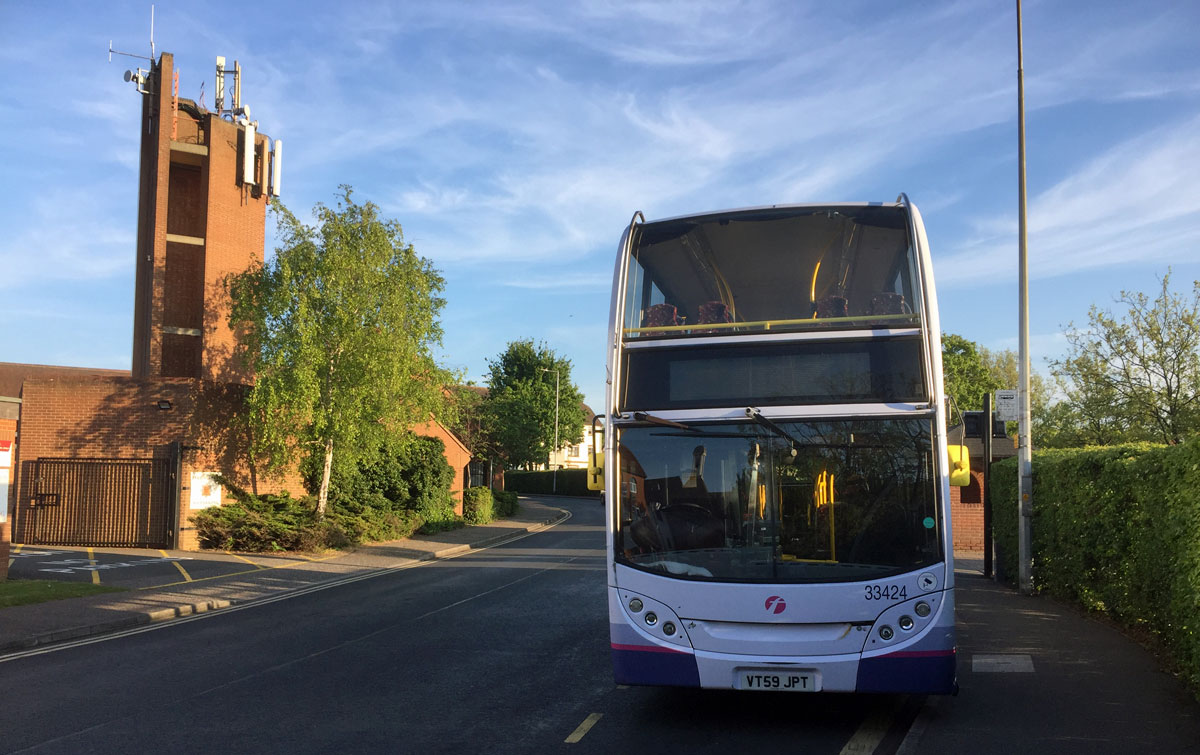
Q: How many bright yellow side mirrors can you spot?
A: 2